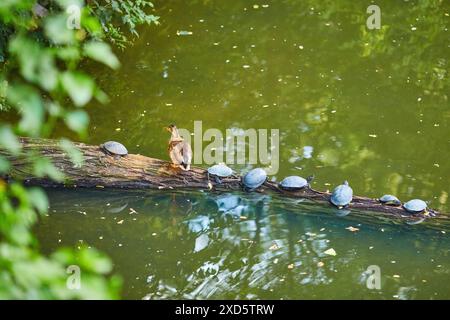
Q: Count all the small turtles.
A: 7